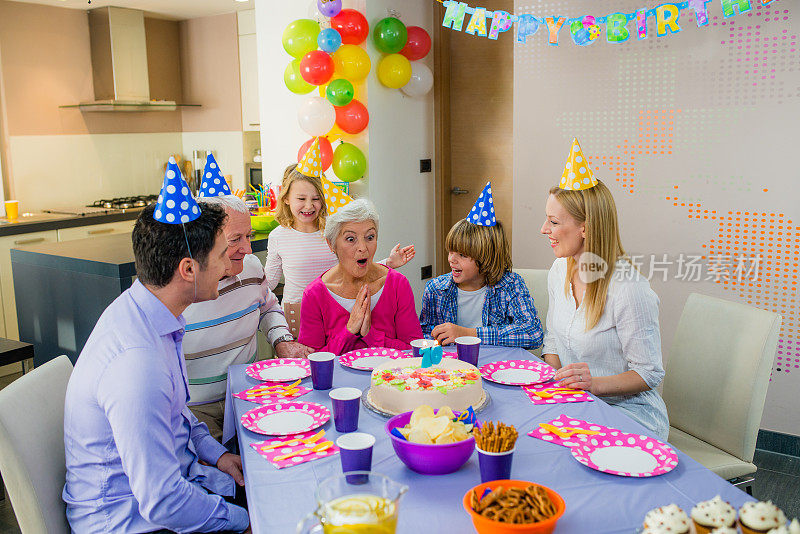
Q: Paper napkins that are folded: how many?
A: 4